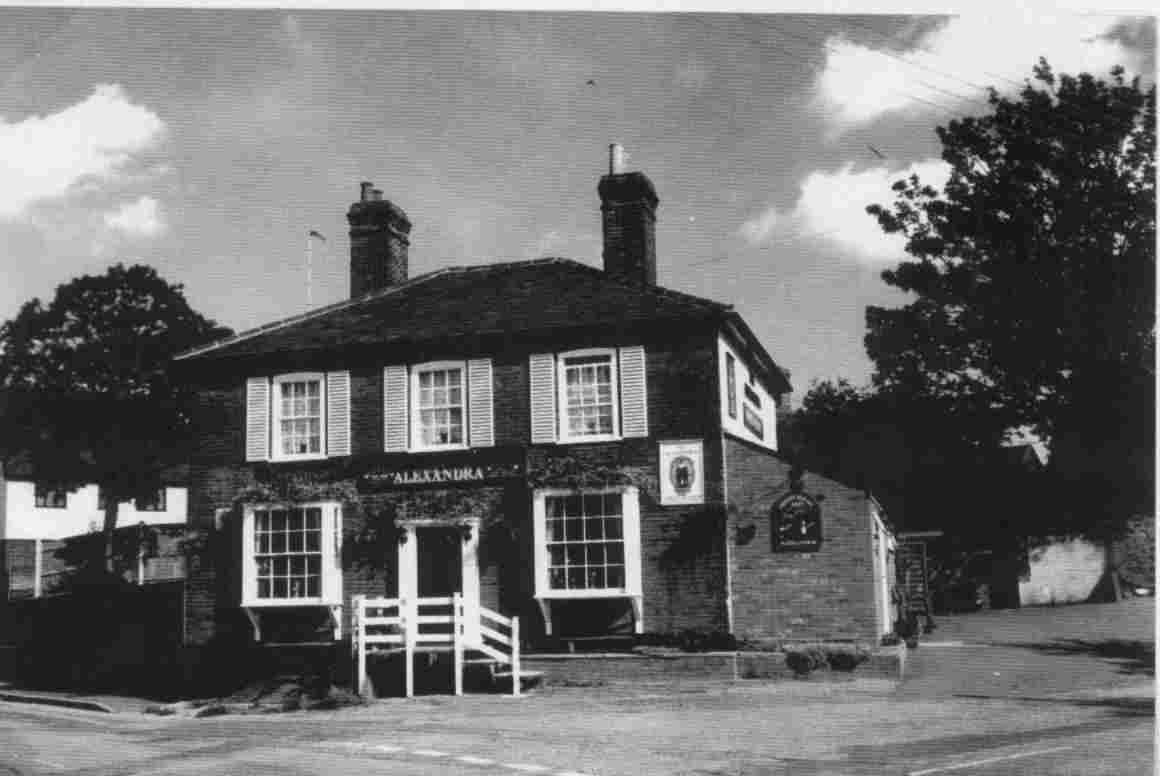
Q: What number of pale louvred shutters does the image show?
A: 6